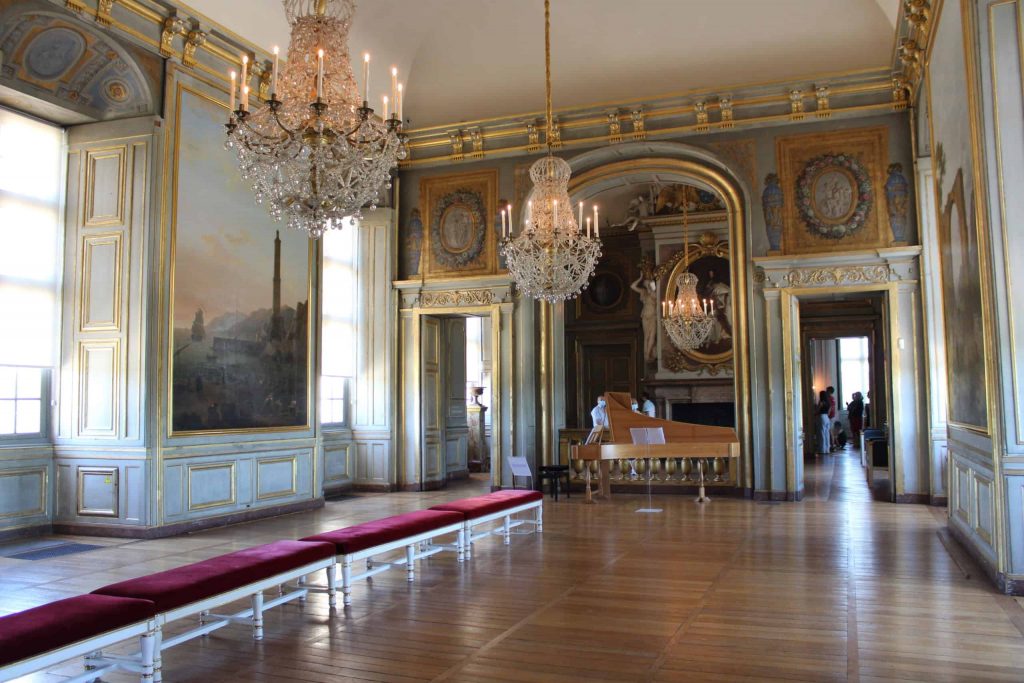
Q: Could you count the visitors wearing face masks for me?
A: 2